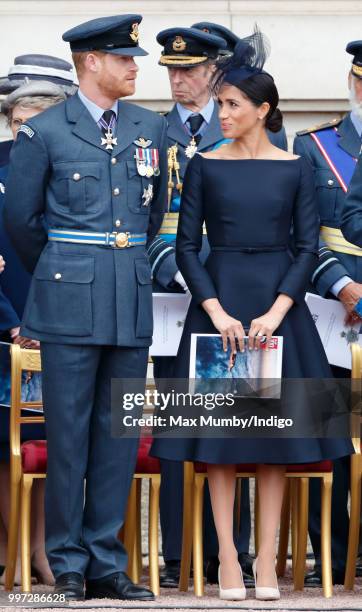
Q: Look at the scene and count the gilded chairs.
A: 3